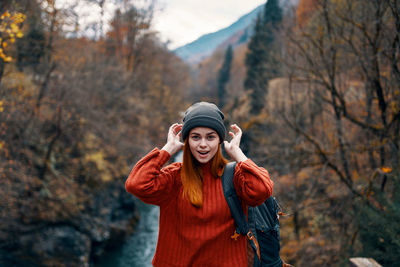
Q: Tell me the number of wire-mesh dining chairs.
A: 0